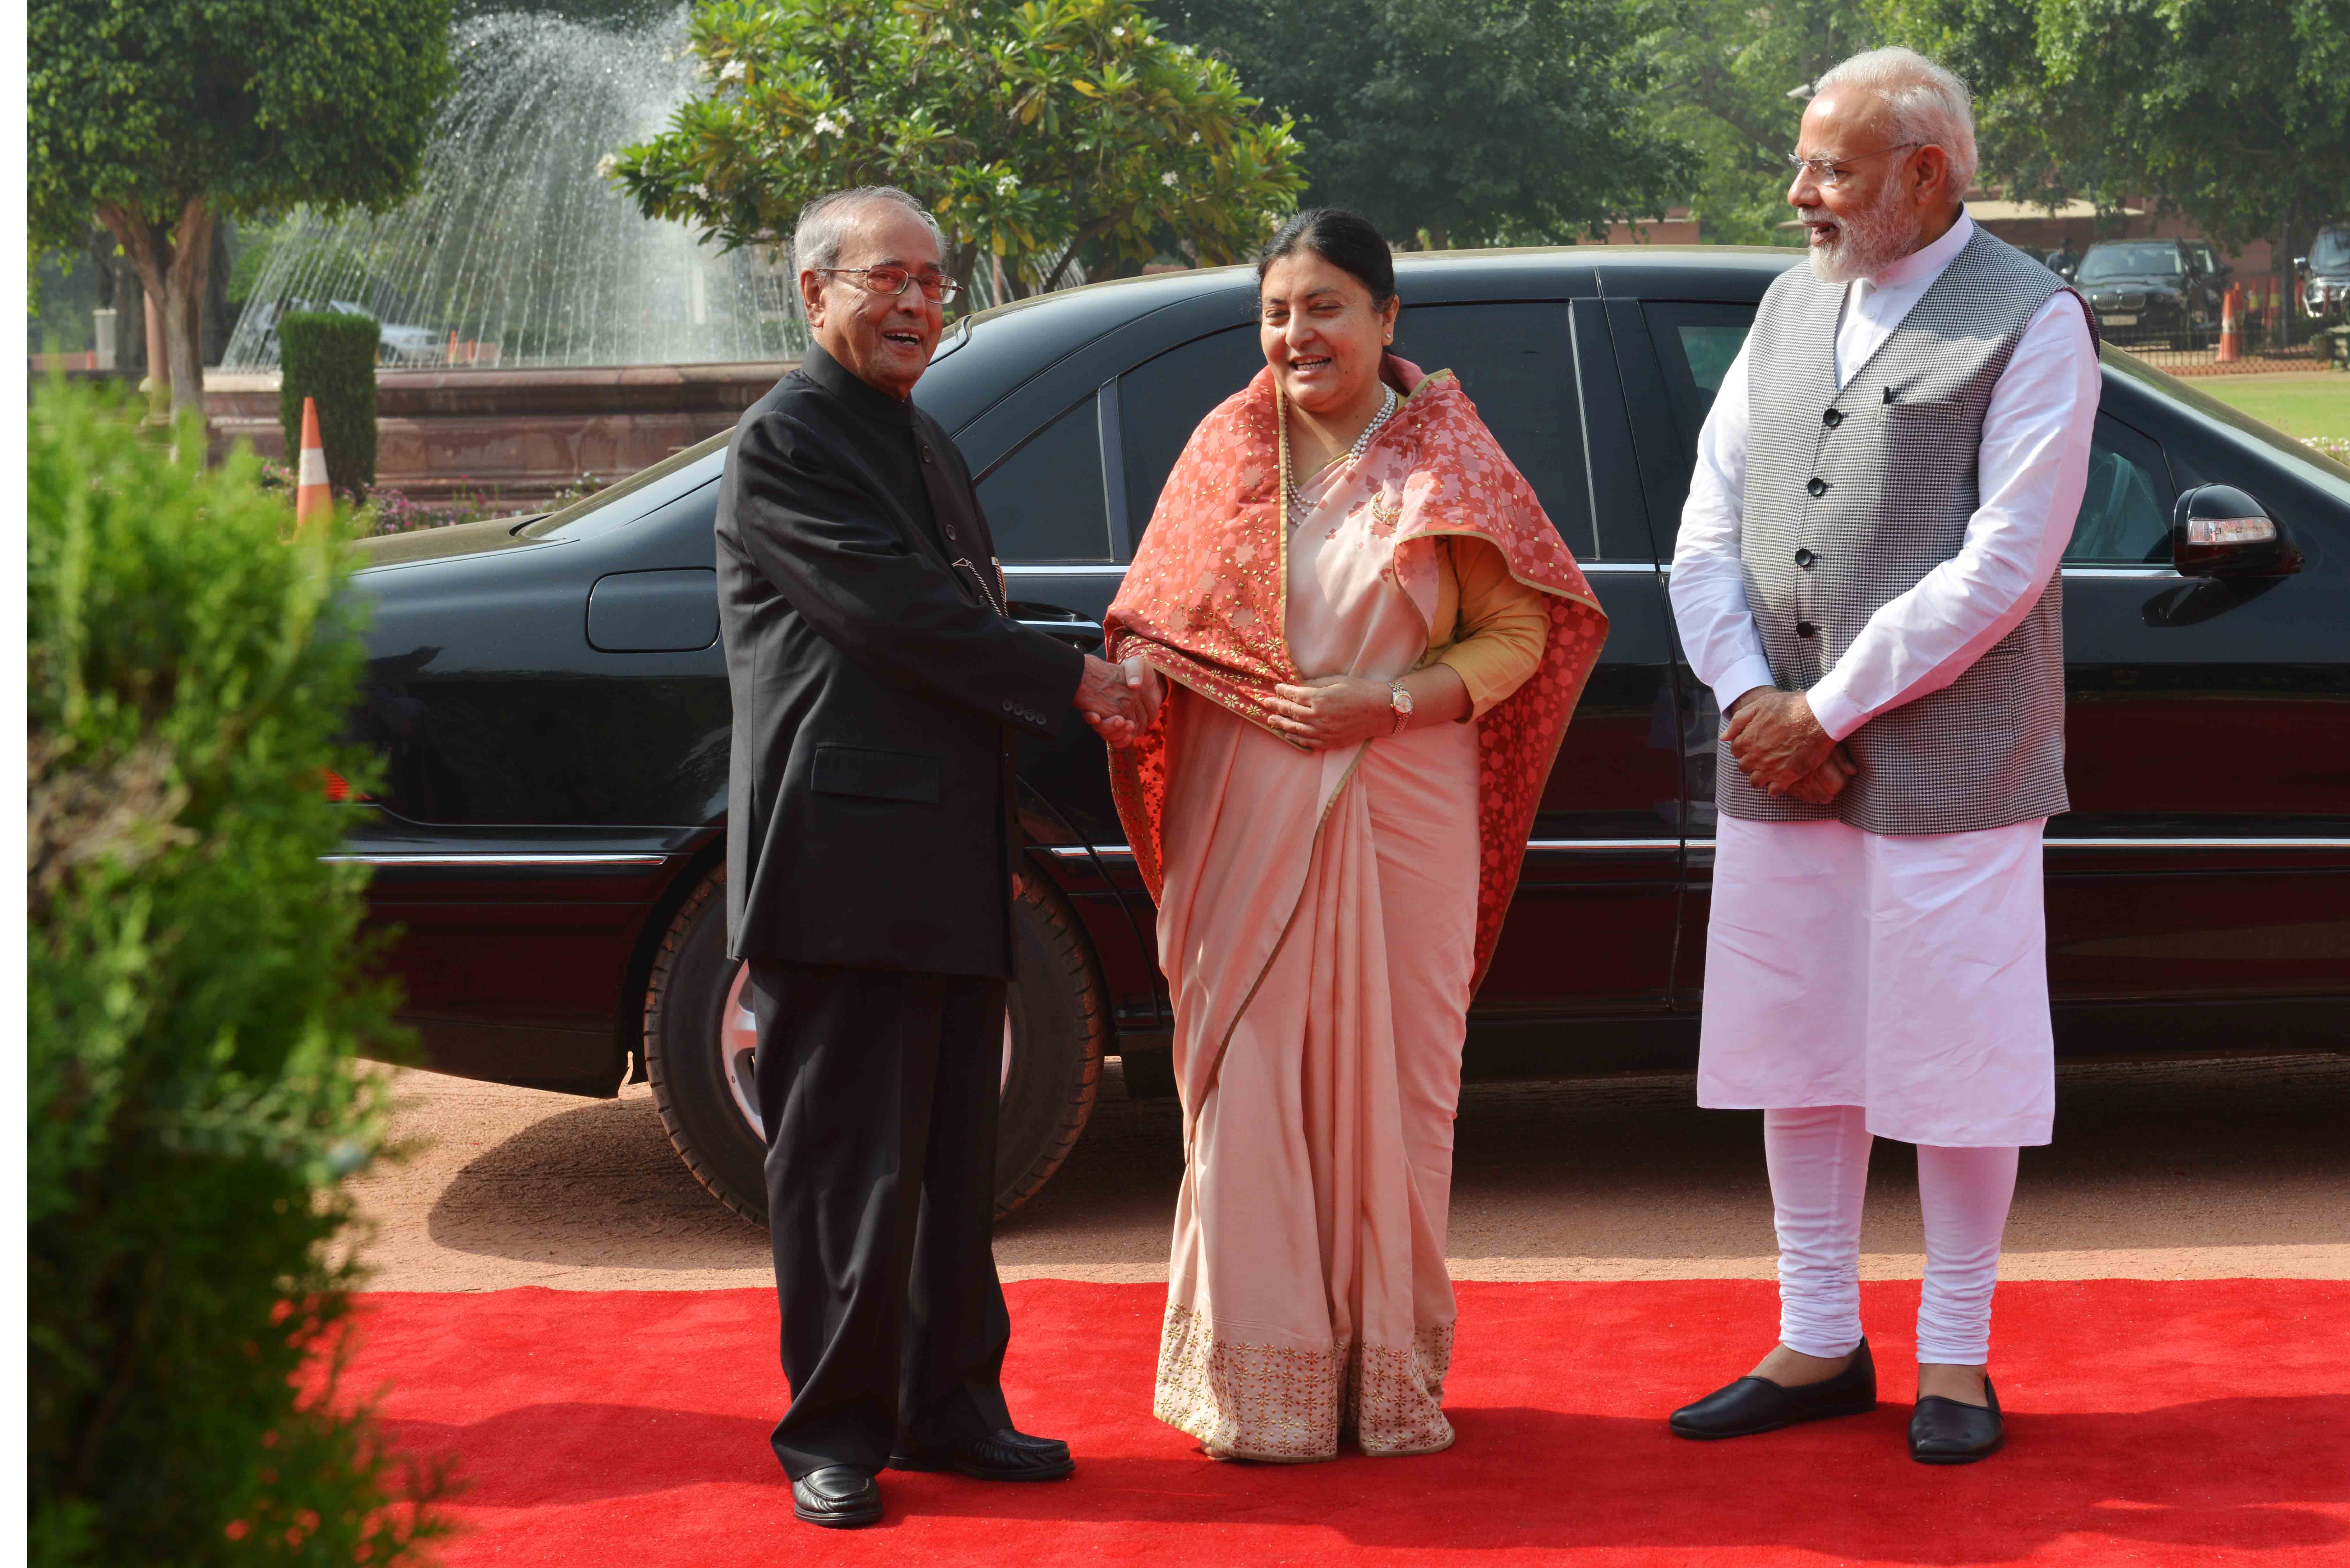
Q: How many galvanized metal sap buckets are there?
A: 0